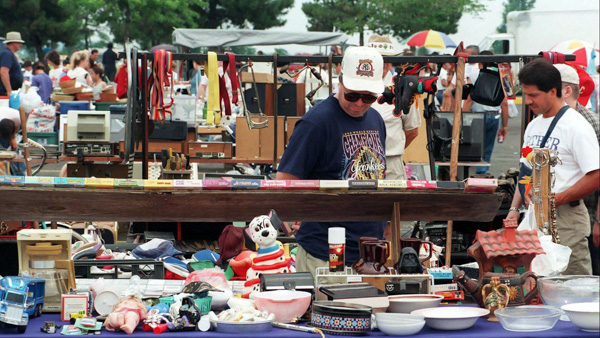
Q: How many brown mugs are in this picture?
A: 3